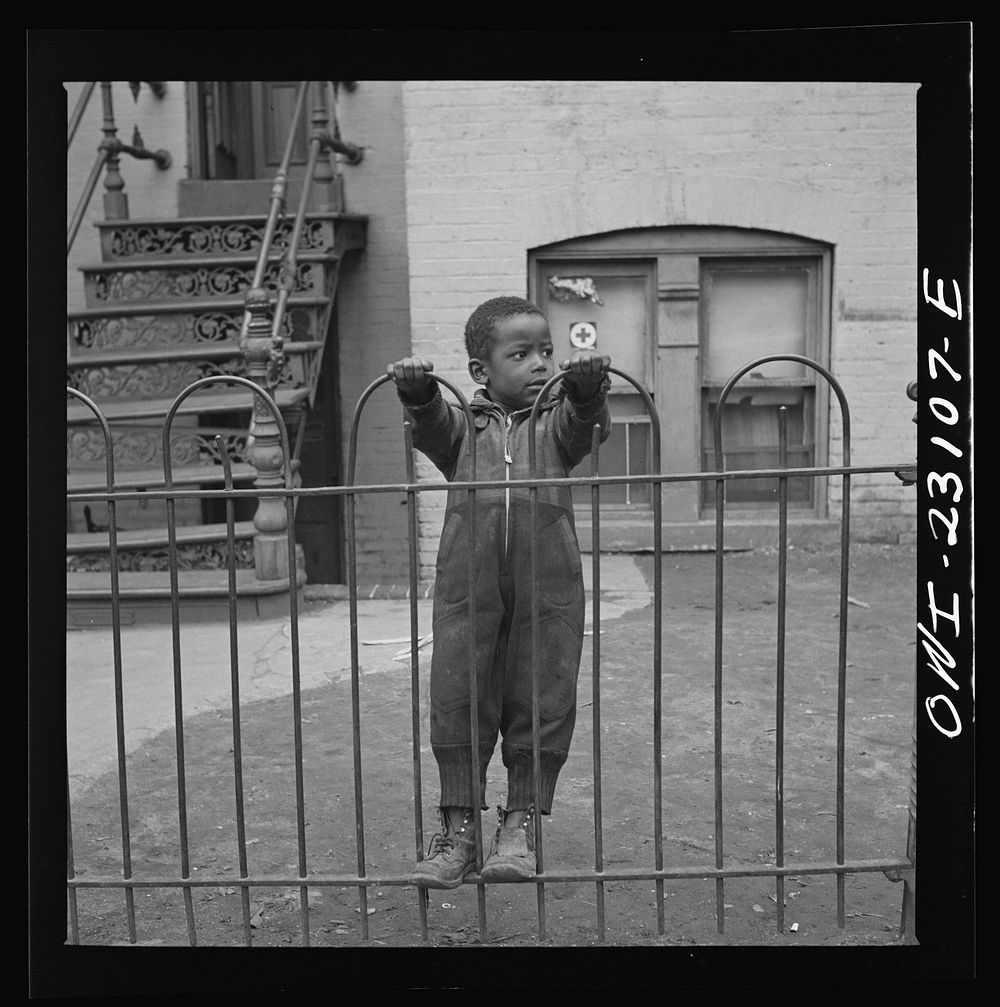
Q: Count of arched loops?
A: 5